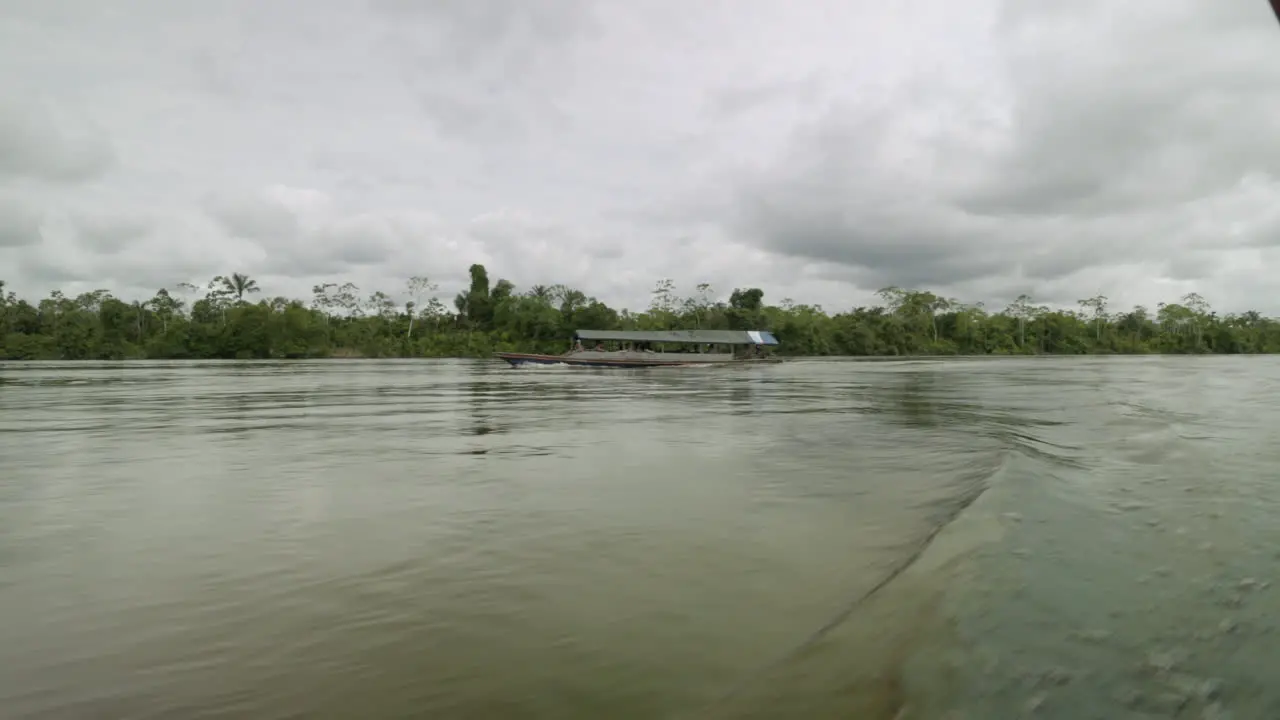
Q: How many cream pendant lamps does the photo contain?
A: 0